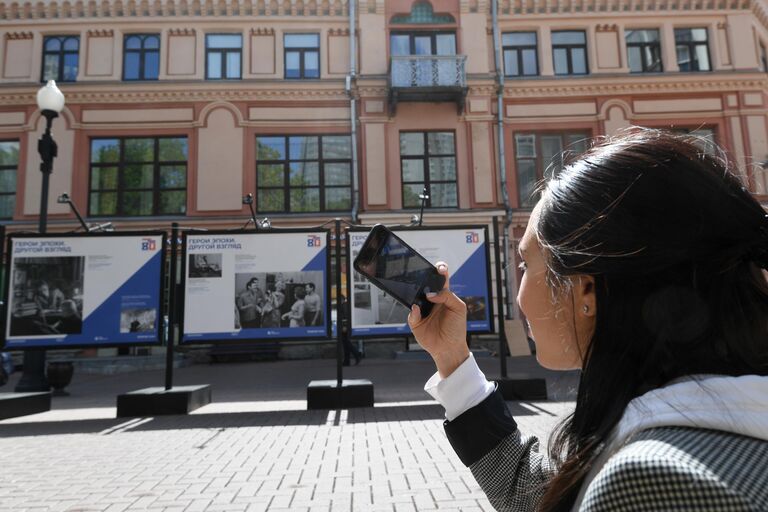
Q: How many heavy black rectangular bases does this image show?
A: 4